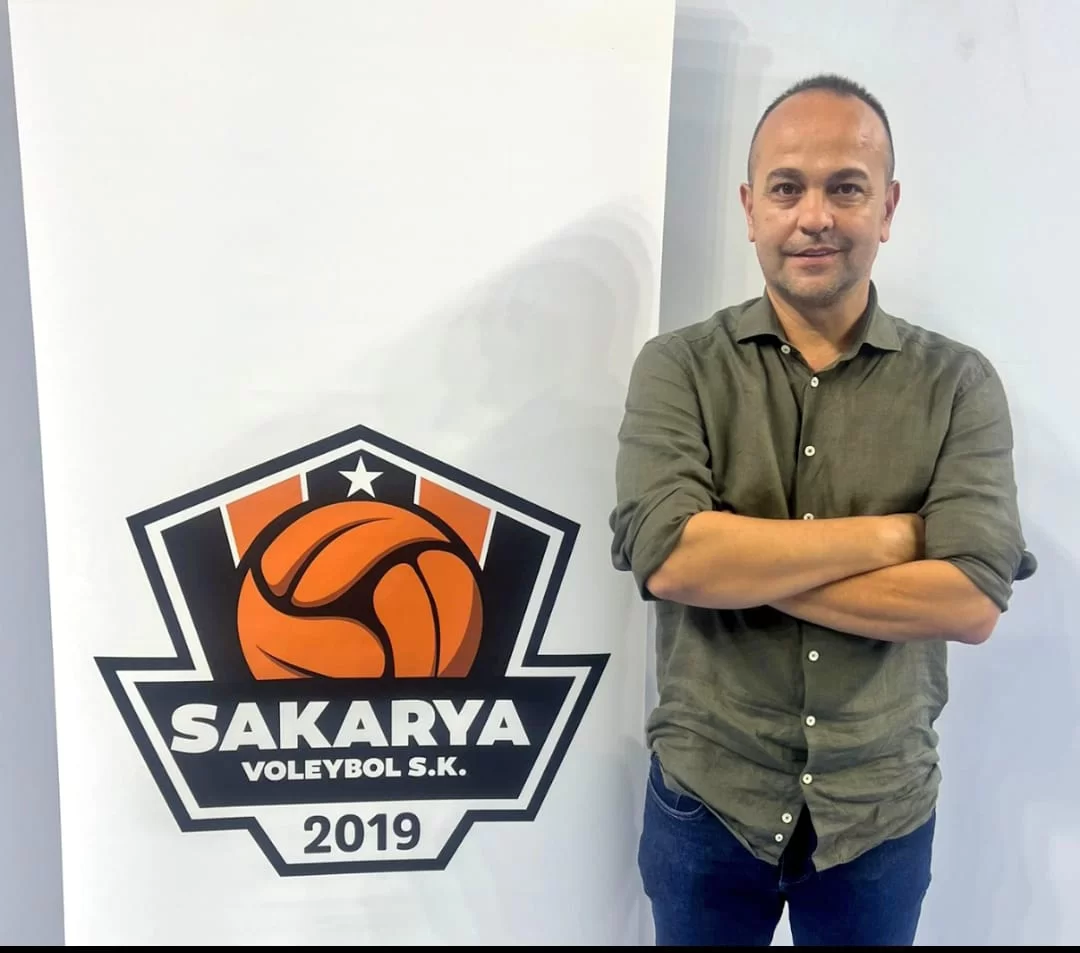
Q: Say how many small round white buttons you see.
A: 9